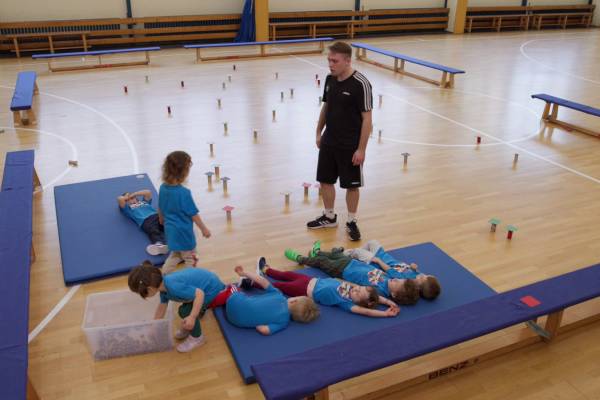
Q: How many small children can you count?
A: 7